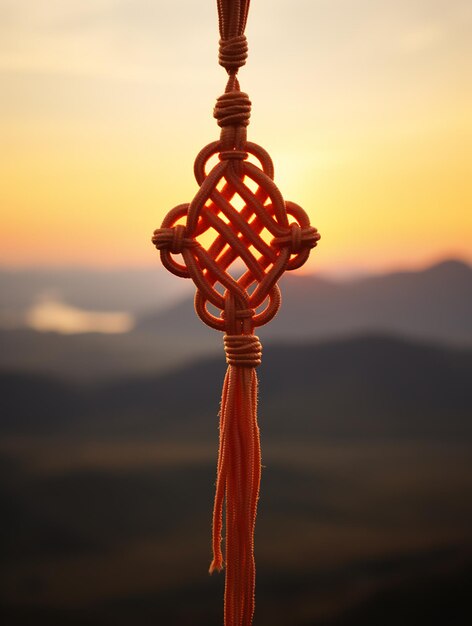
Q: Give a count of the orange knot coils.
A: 3